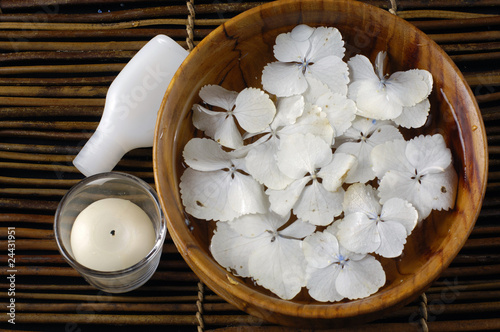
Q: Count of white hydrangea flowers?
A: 11